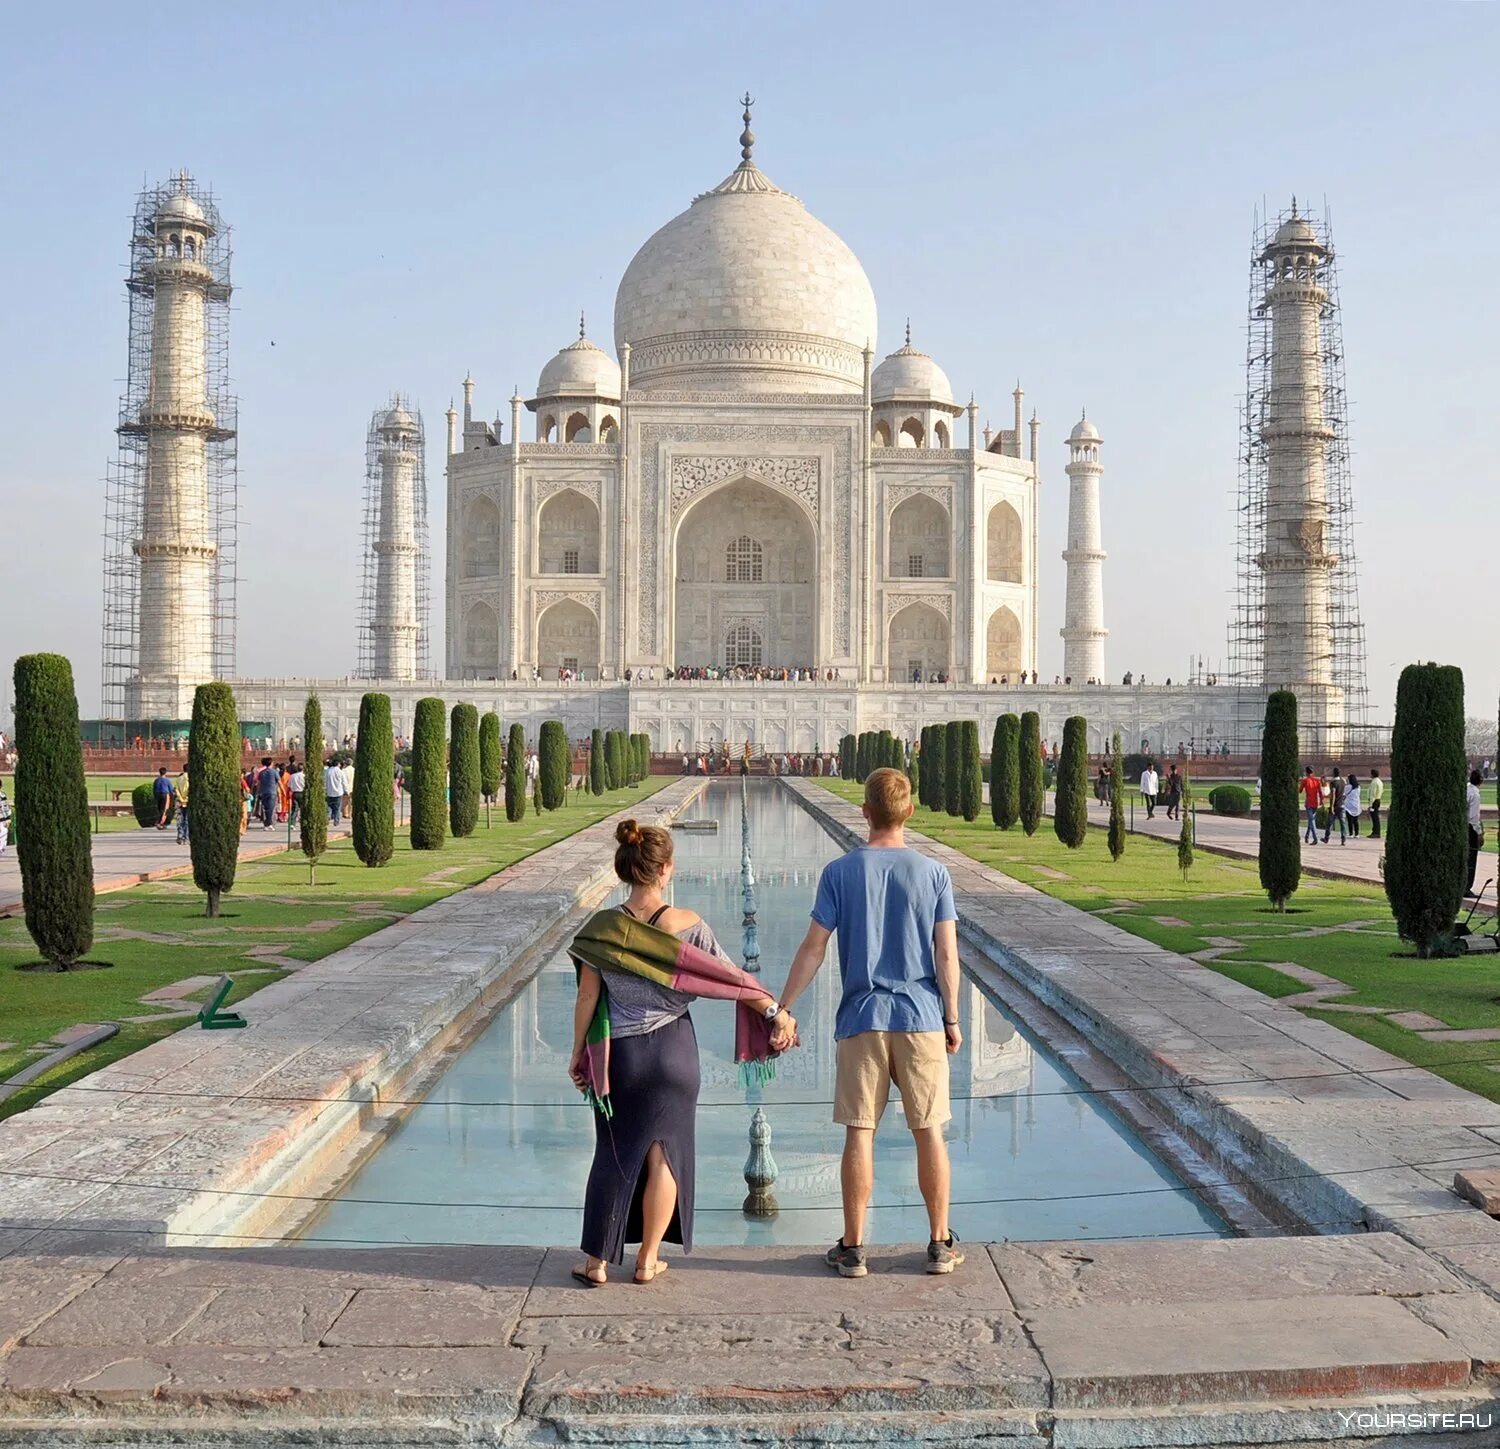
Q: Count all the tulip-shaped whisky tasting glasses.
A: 0